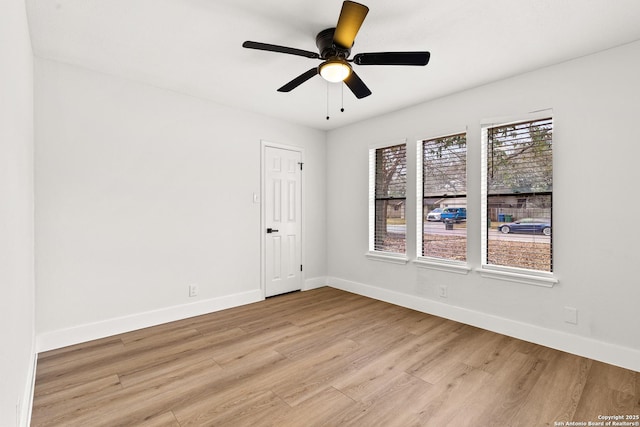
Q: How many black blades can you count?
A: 4